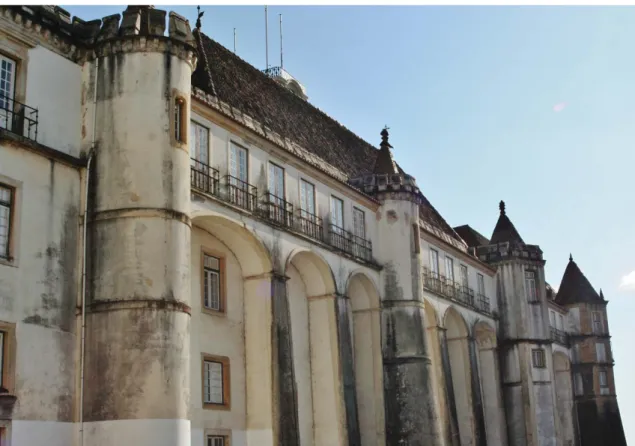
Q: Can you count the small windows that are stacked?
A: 3